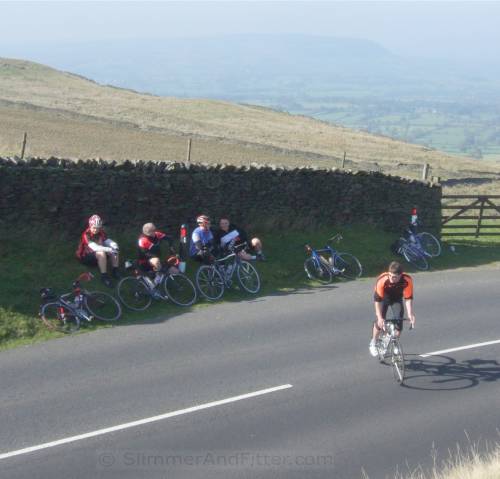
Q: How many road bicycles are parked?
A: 5